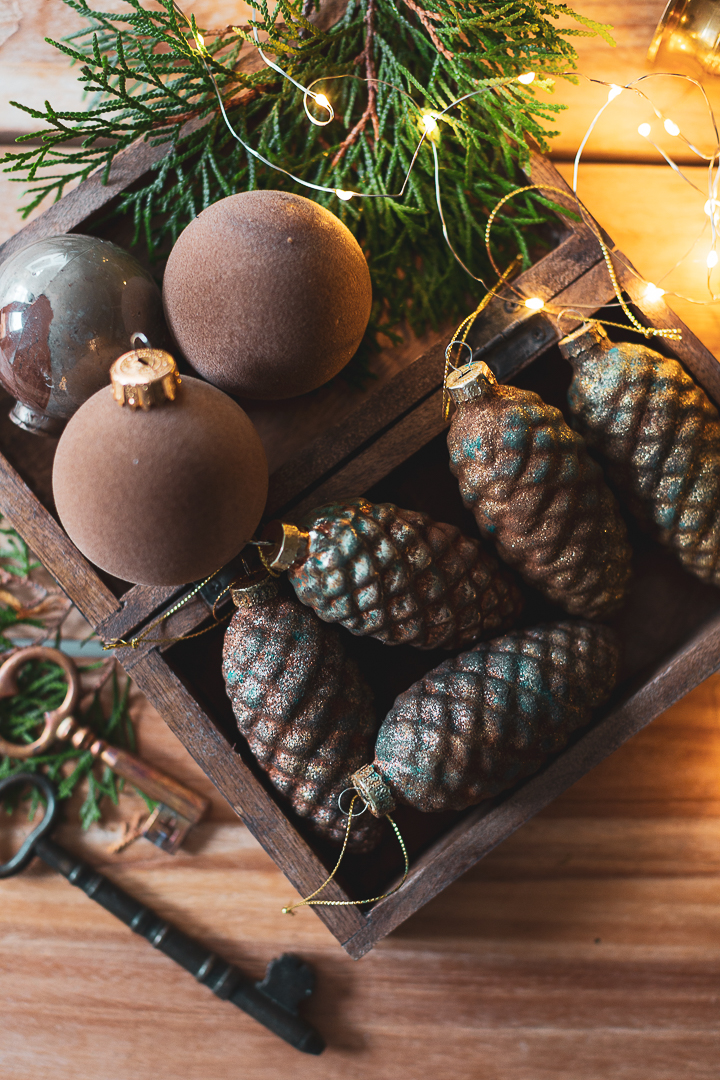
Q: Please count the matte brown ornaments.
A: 2